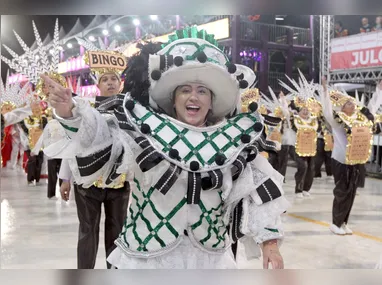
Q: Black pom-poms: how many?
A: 13